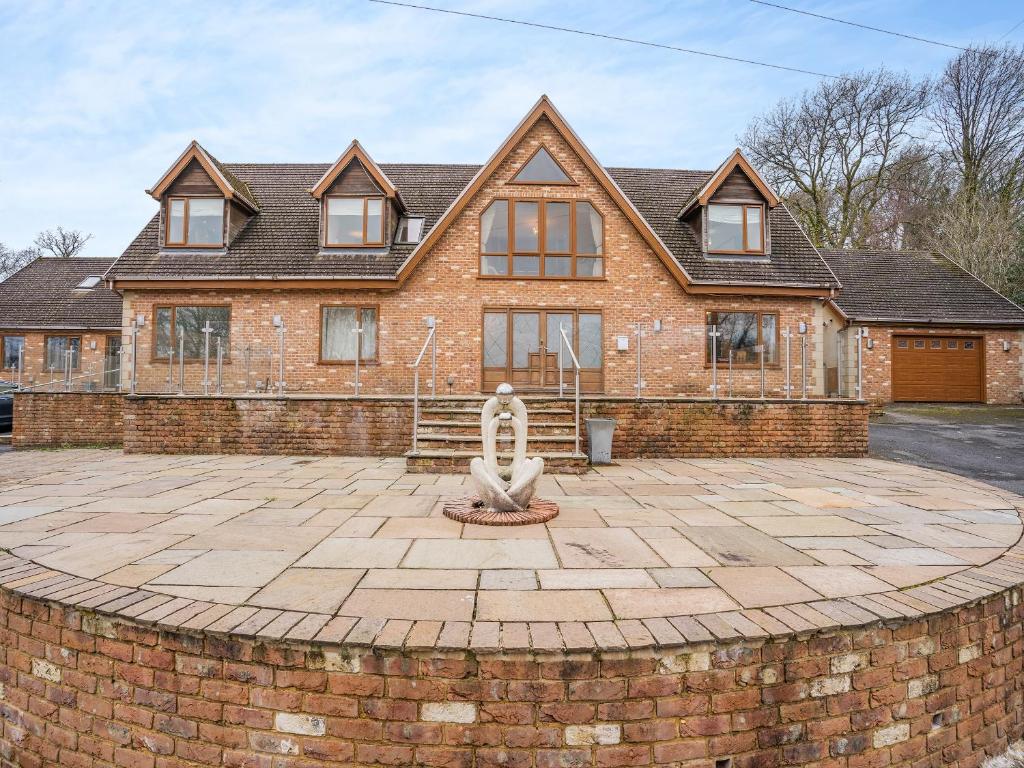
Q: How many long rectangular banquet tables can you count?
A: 0